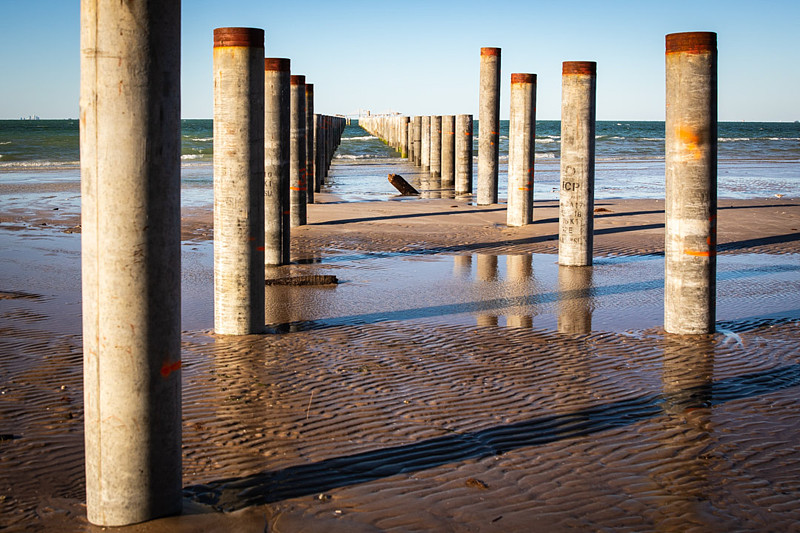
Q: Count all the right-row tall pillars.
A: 4